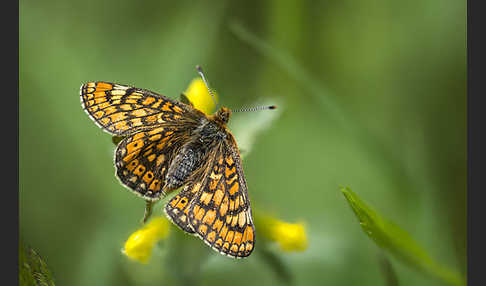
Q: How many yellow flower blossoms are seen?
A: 3